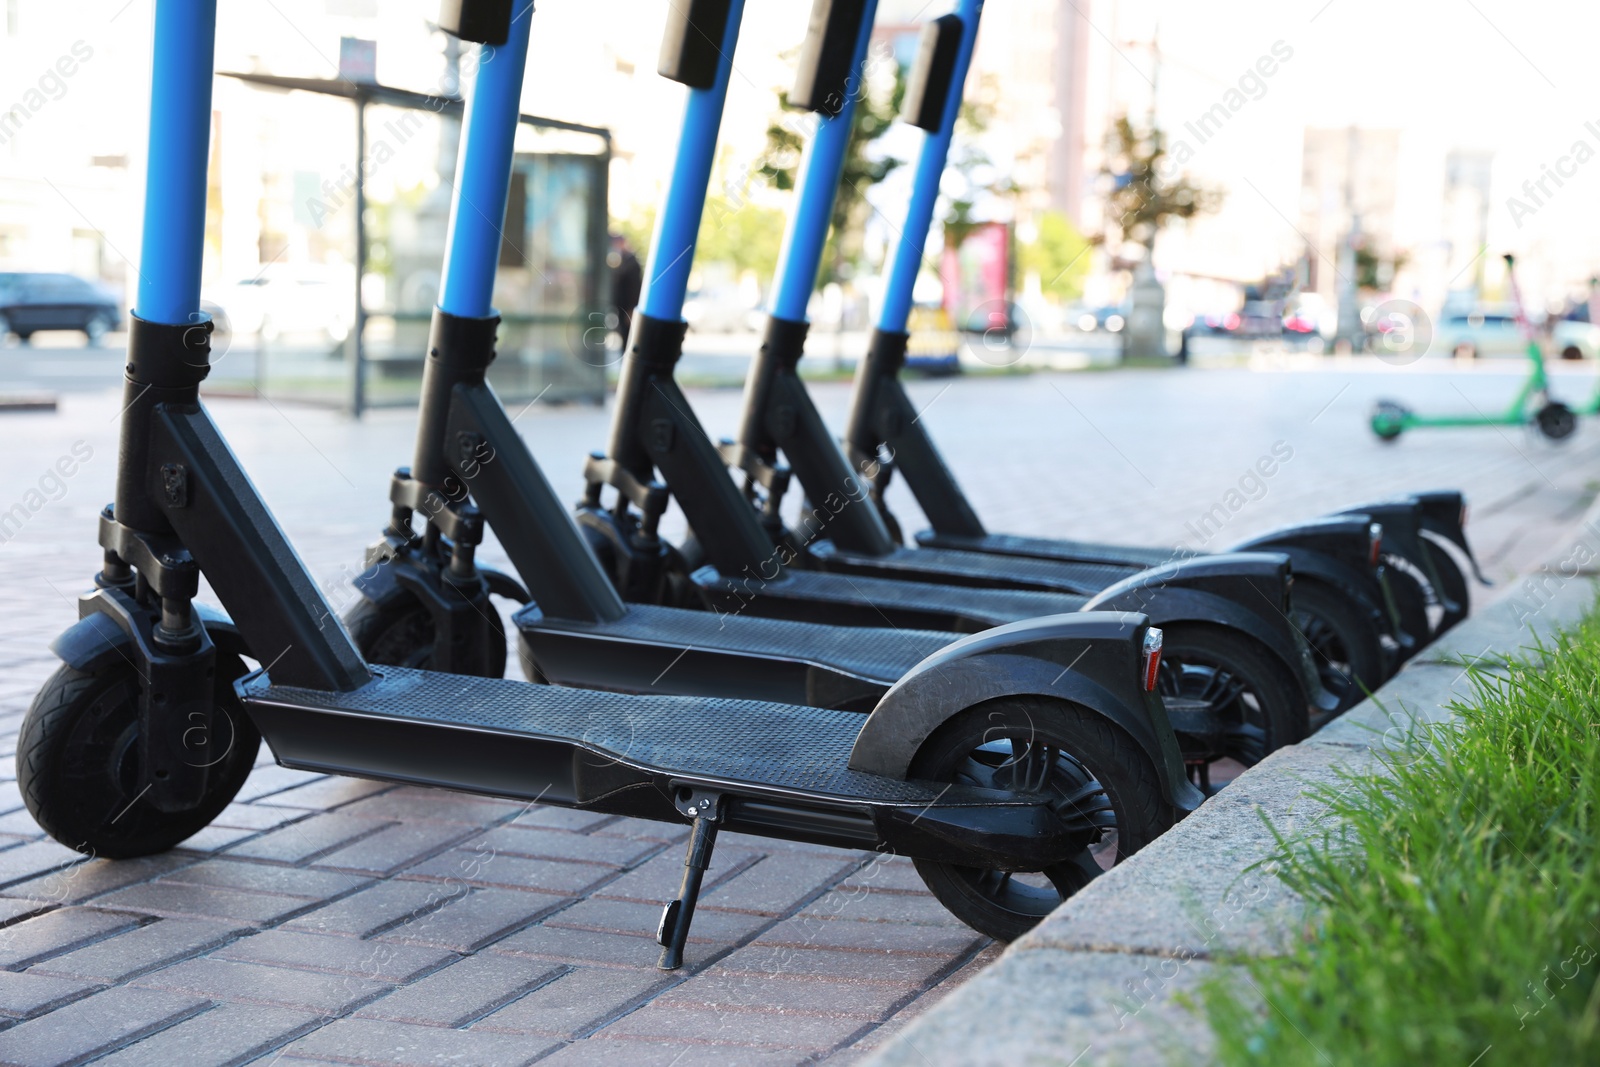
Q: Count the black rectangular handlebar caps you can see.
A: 4